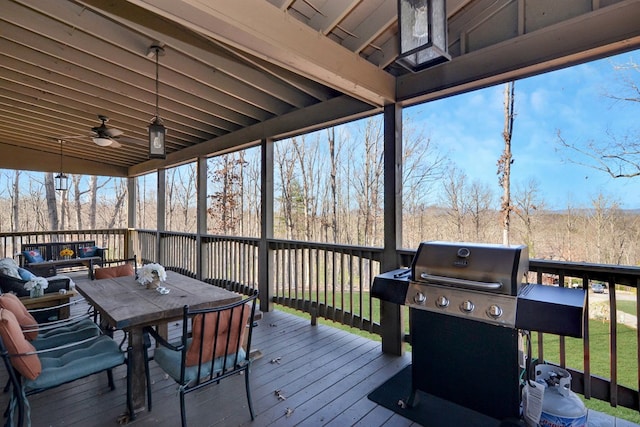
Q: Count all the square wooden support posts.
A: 5